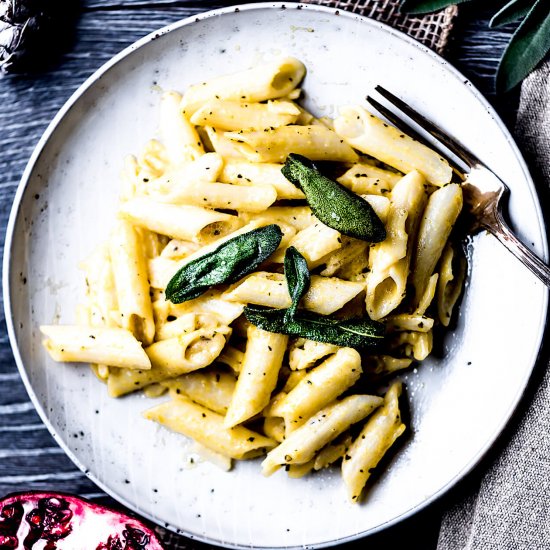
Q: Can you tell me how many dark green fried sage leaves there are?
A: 4